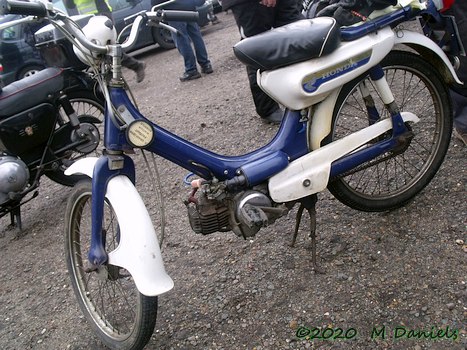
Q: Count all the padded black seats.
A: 2